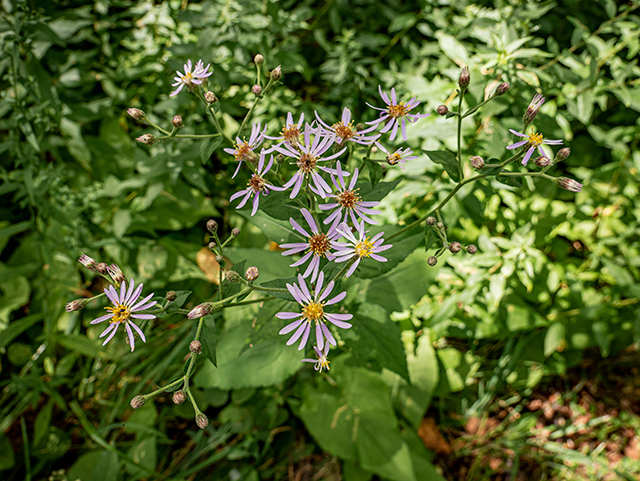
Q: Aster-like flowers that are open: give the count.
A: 15